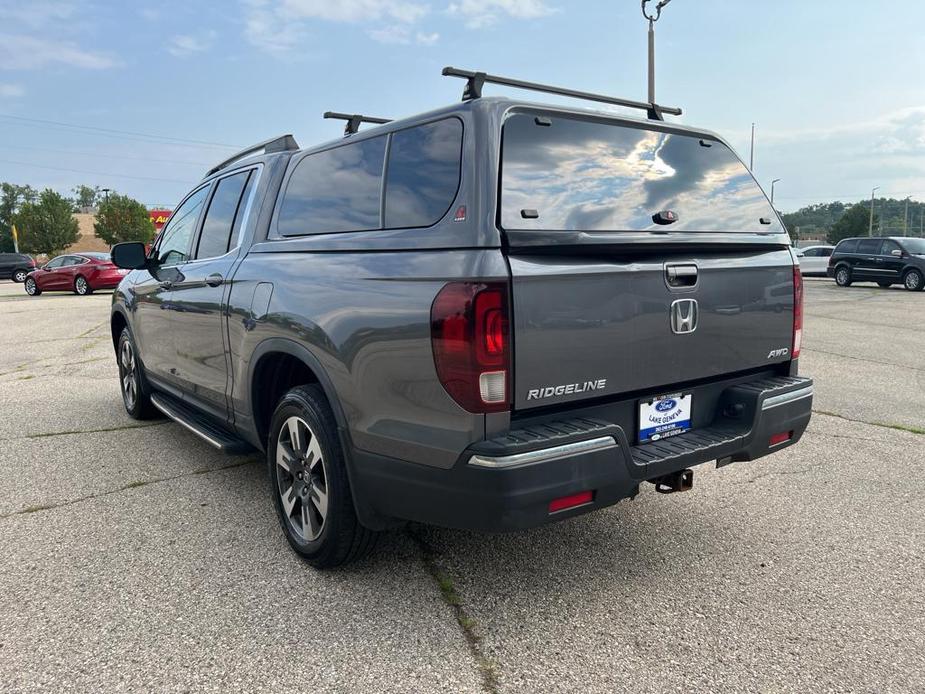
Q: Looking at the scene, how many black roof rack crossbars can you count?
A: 2